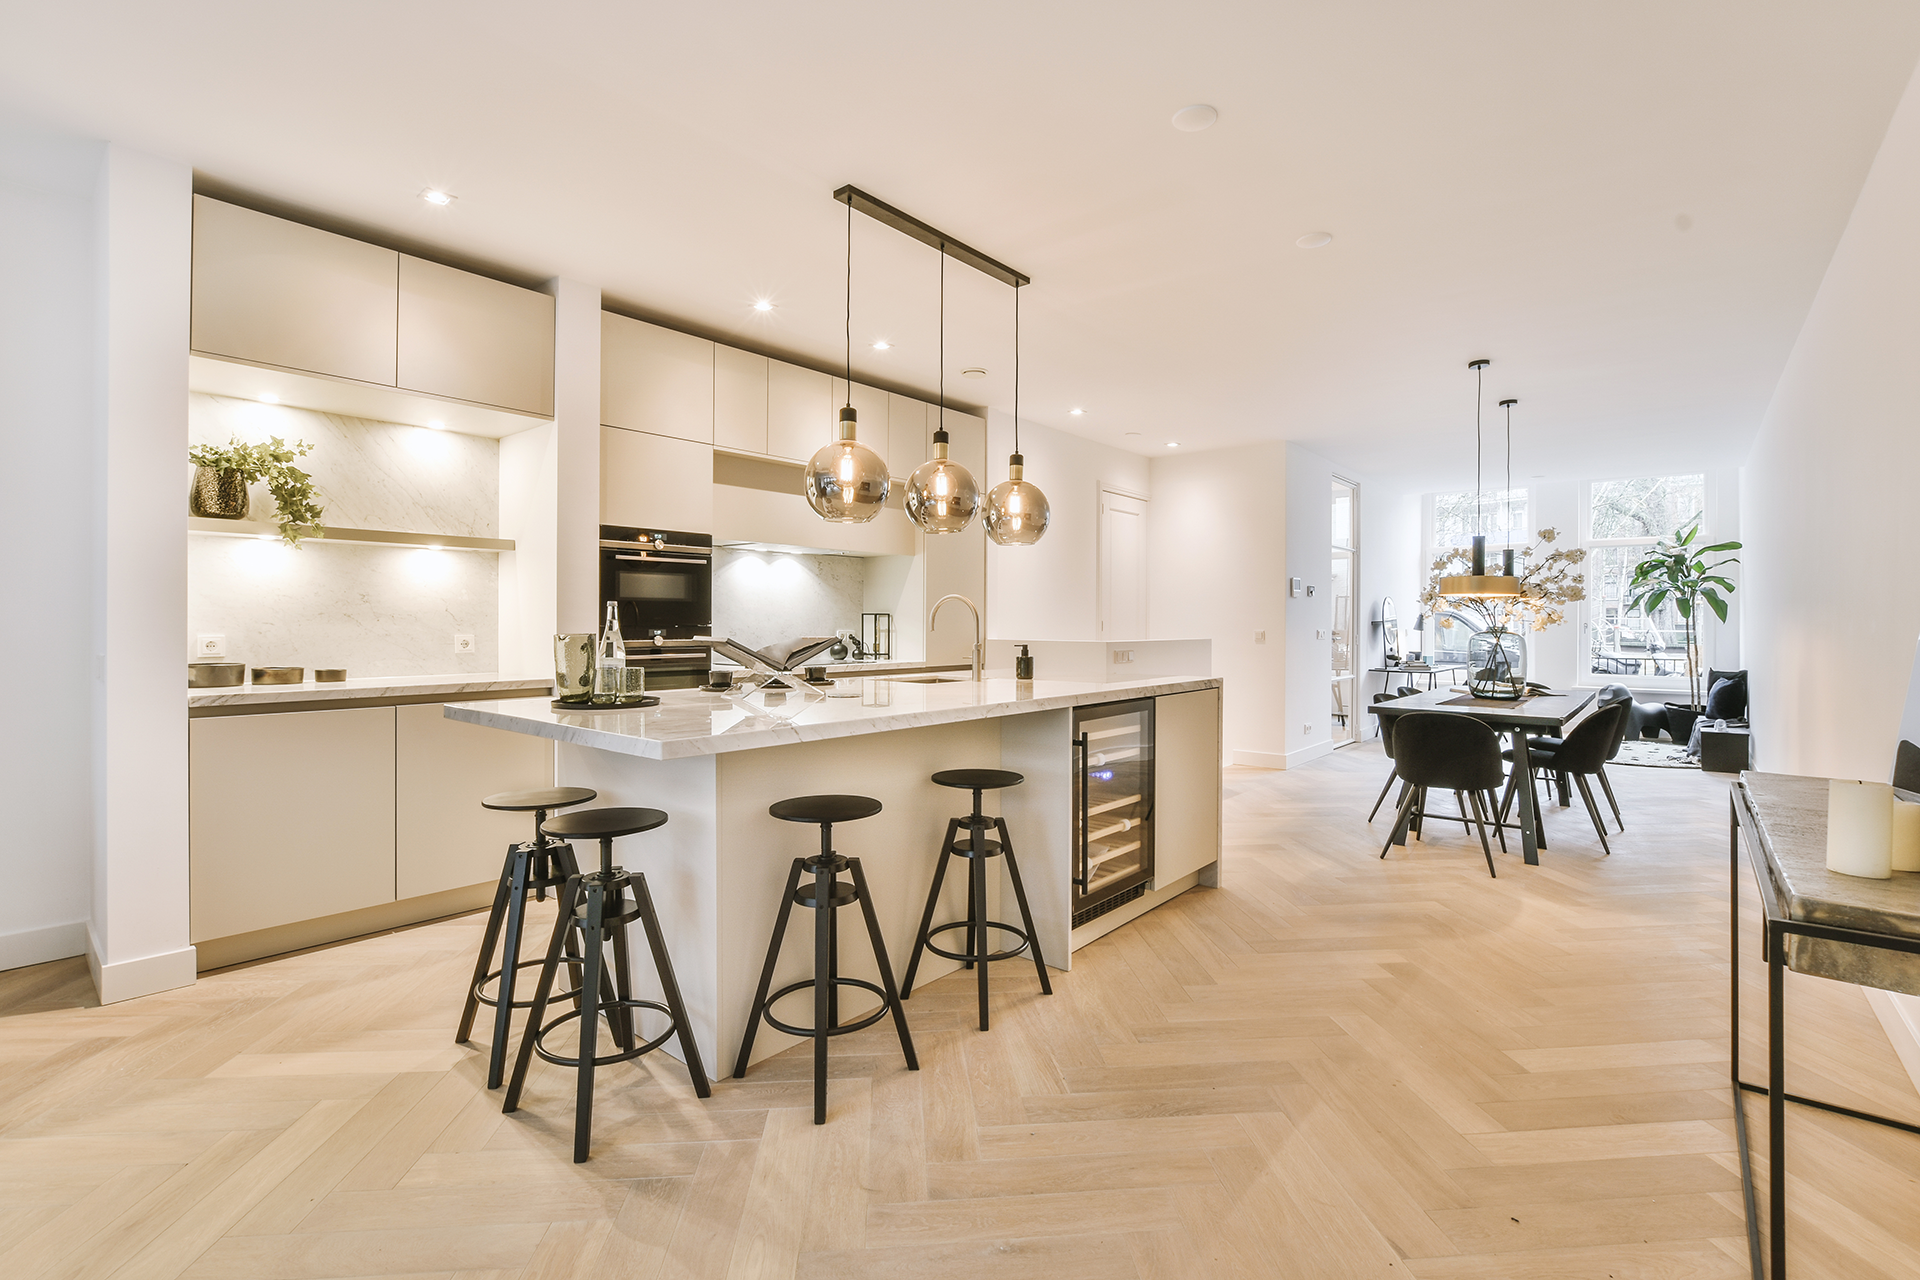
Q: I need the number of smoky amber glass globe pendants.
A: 3